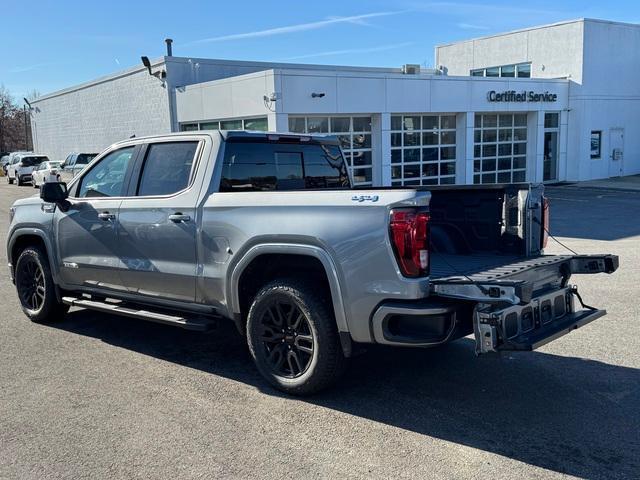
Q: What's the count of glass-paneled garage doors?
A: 3